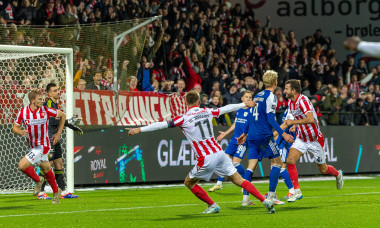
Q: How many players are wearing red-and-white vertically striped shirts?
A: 3